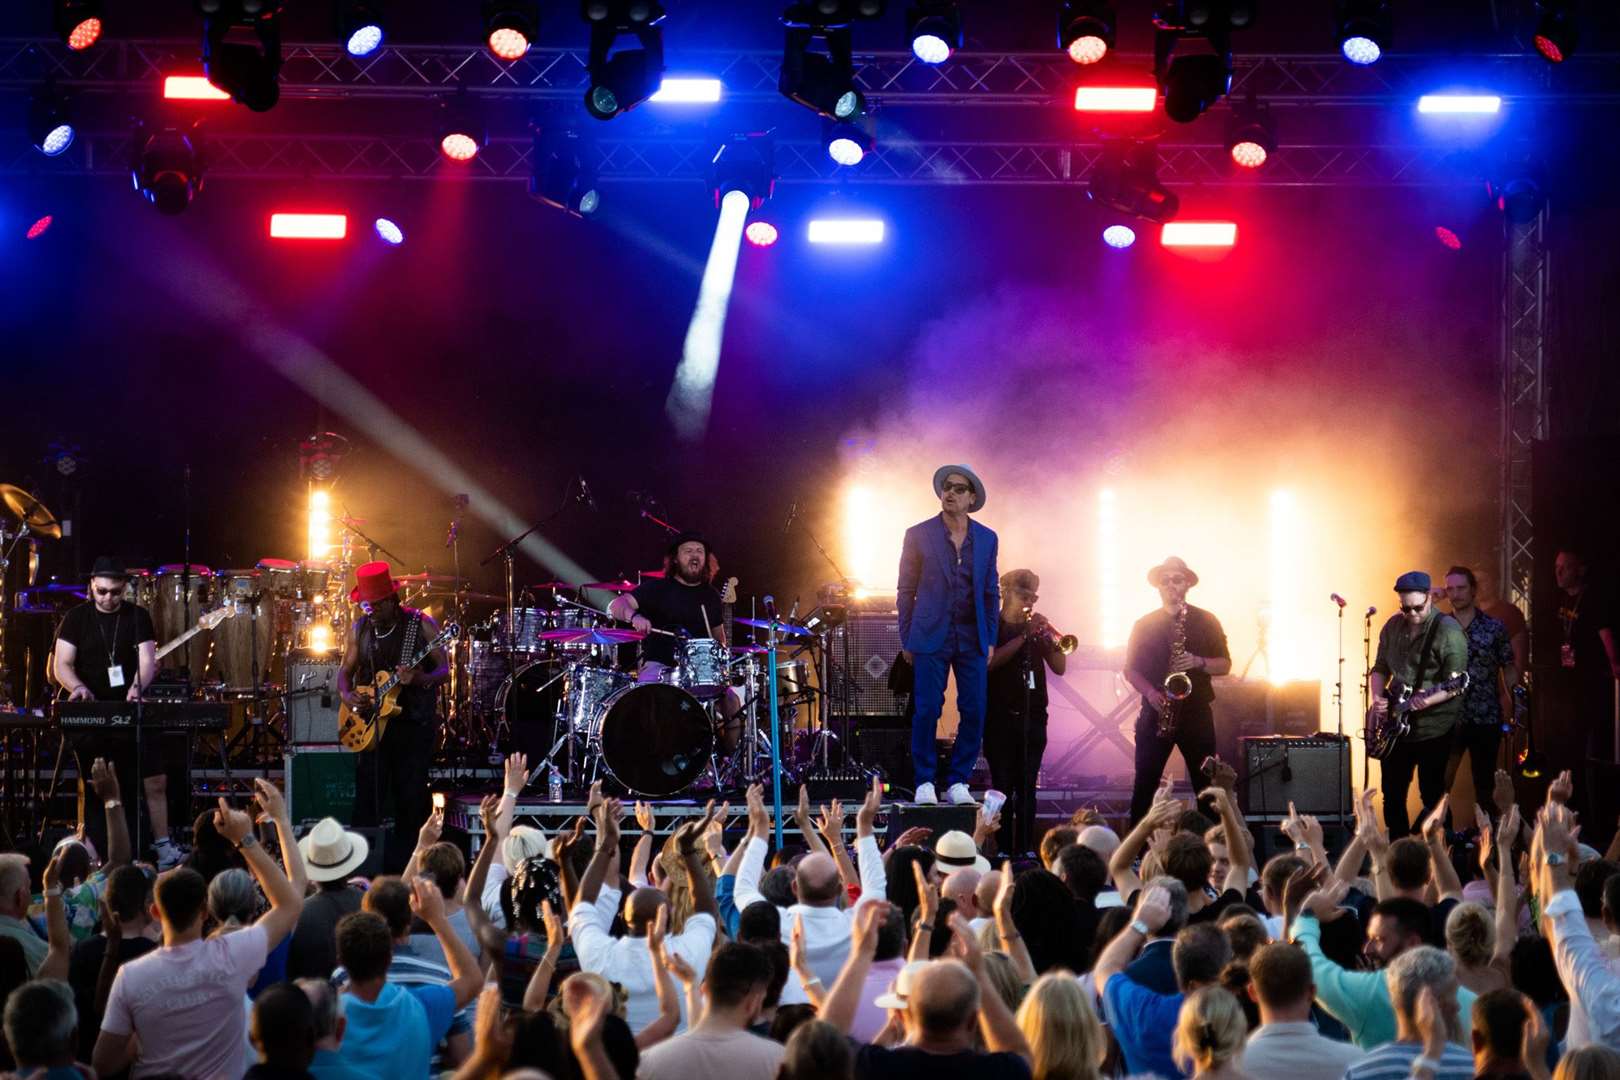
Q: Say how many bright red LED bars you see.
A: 4